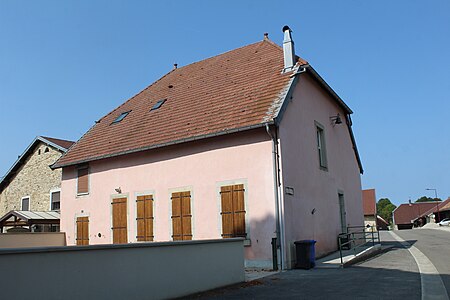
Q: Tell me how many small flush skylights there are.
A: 2